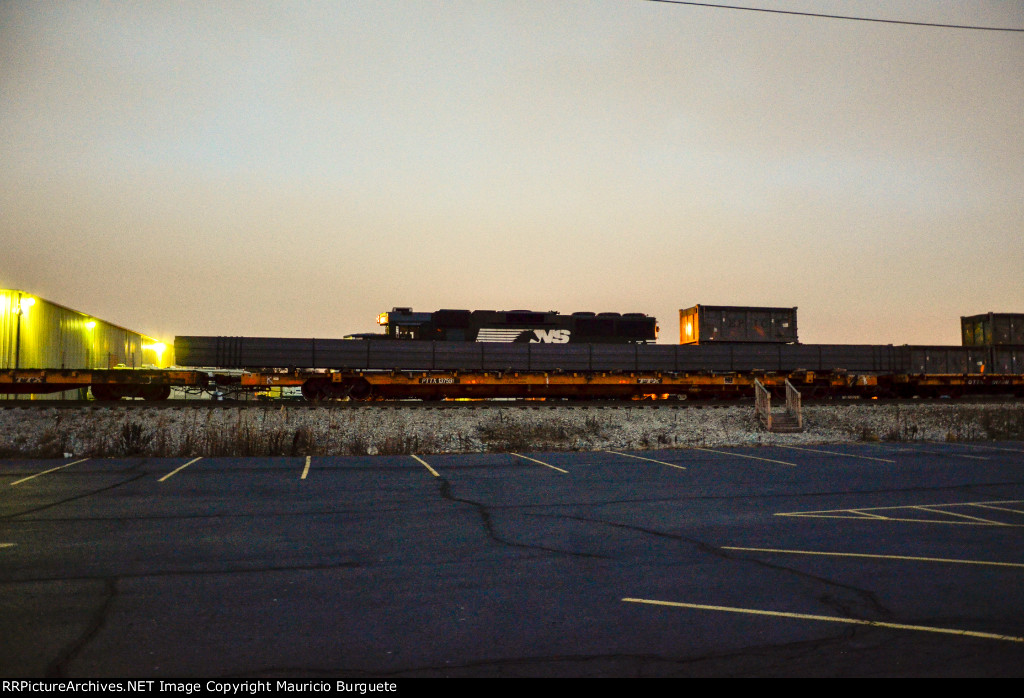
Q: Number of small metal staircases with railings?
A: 1